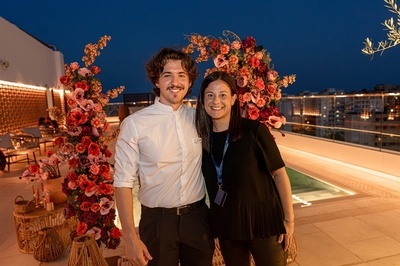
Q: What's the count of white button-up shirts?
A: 1